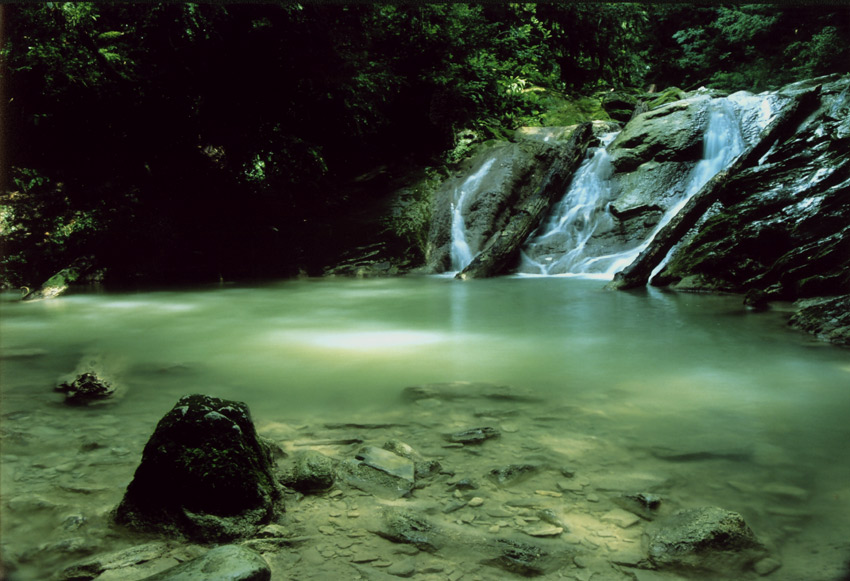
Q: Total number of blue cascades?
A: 3